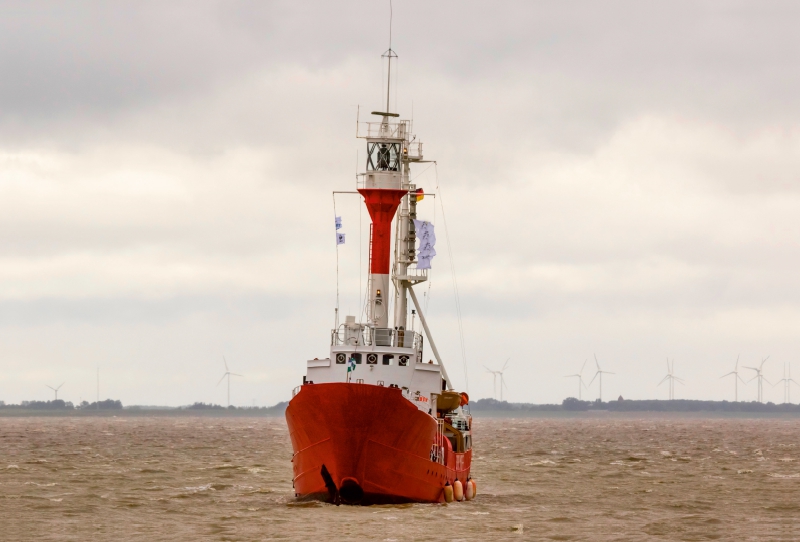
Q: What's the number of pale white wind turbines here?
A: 13